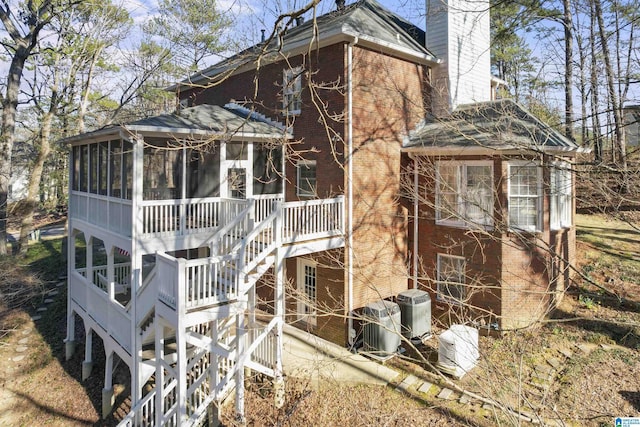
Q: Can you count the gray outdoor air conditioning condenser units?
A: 2